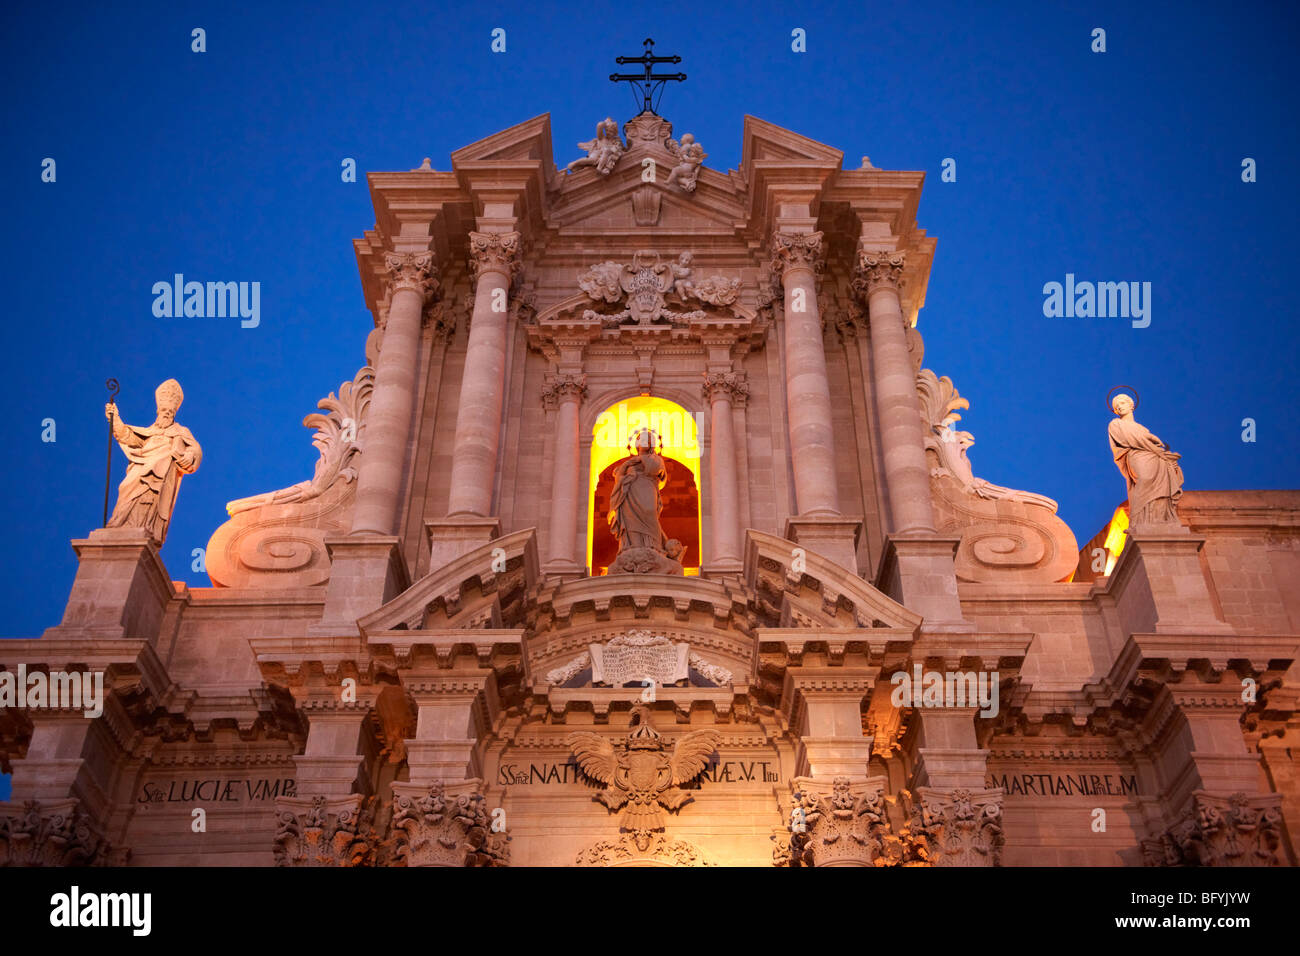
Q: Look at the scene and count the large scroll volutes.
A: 2